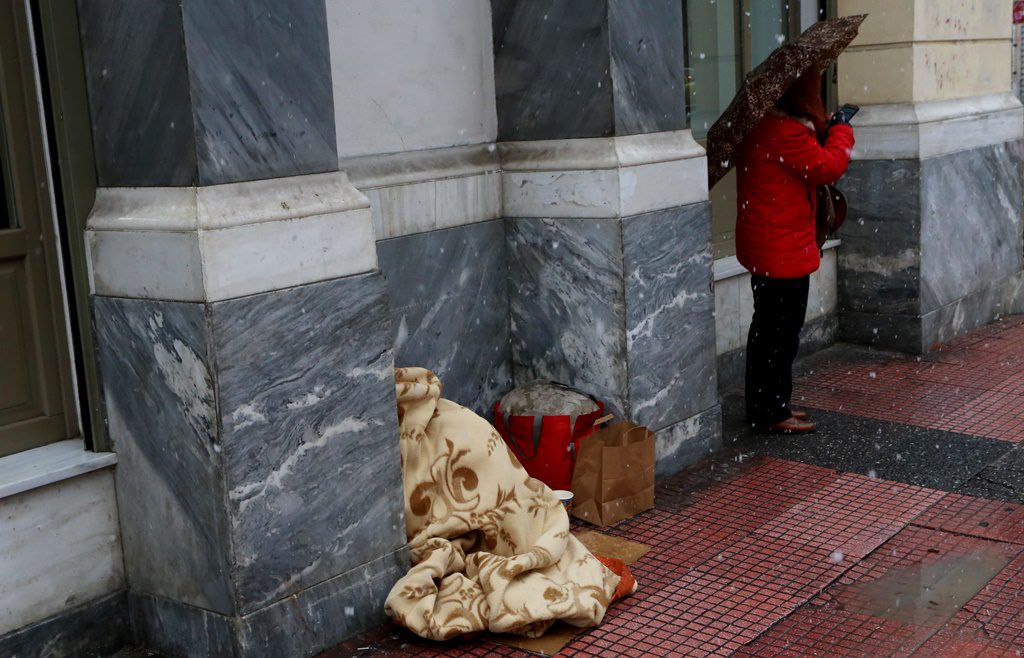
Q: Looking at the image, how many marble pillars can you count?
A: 3